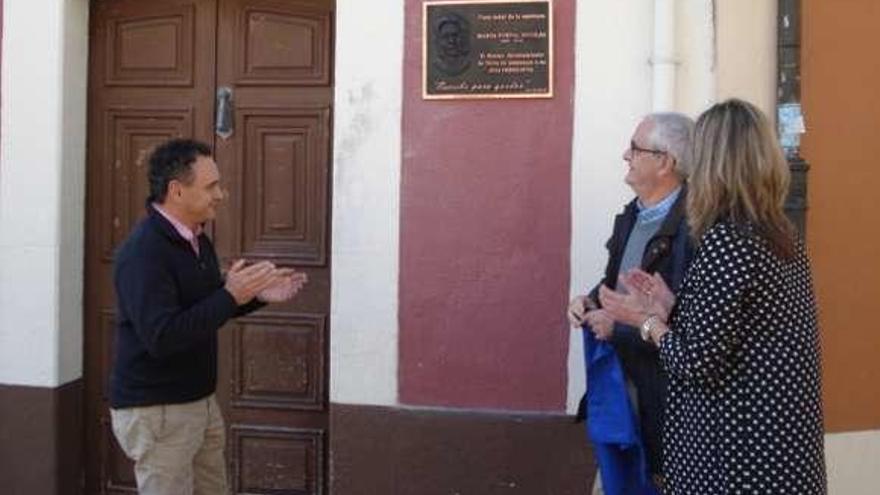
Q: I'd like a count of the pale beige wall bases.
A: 1